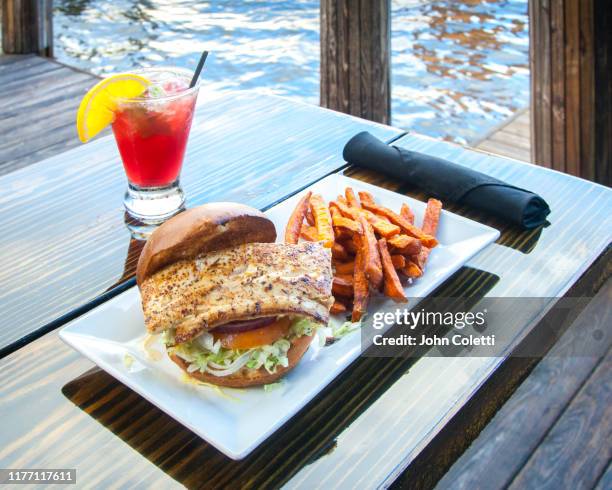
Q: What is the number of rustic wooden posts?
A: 3